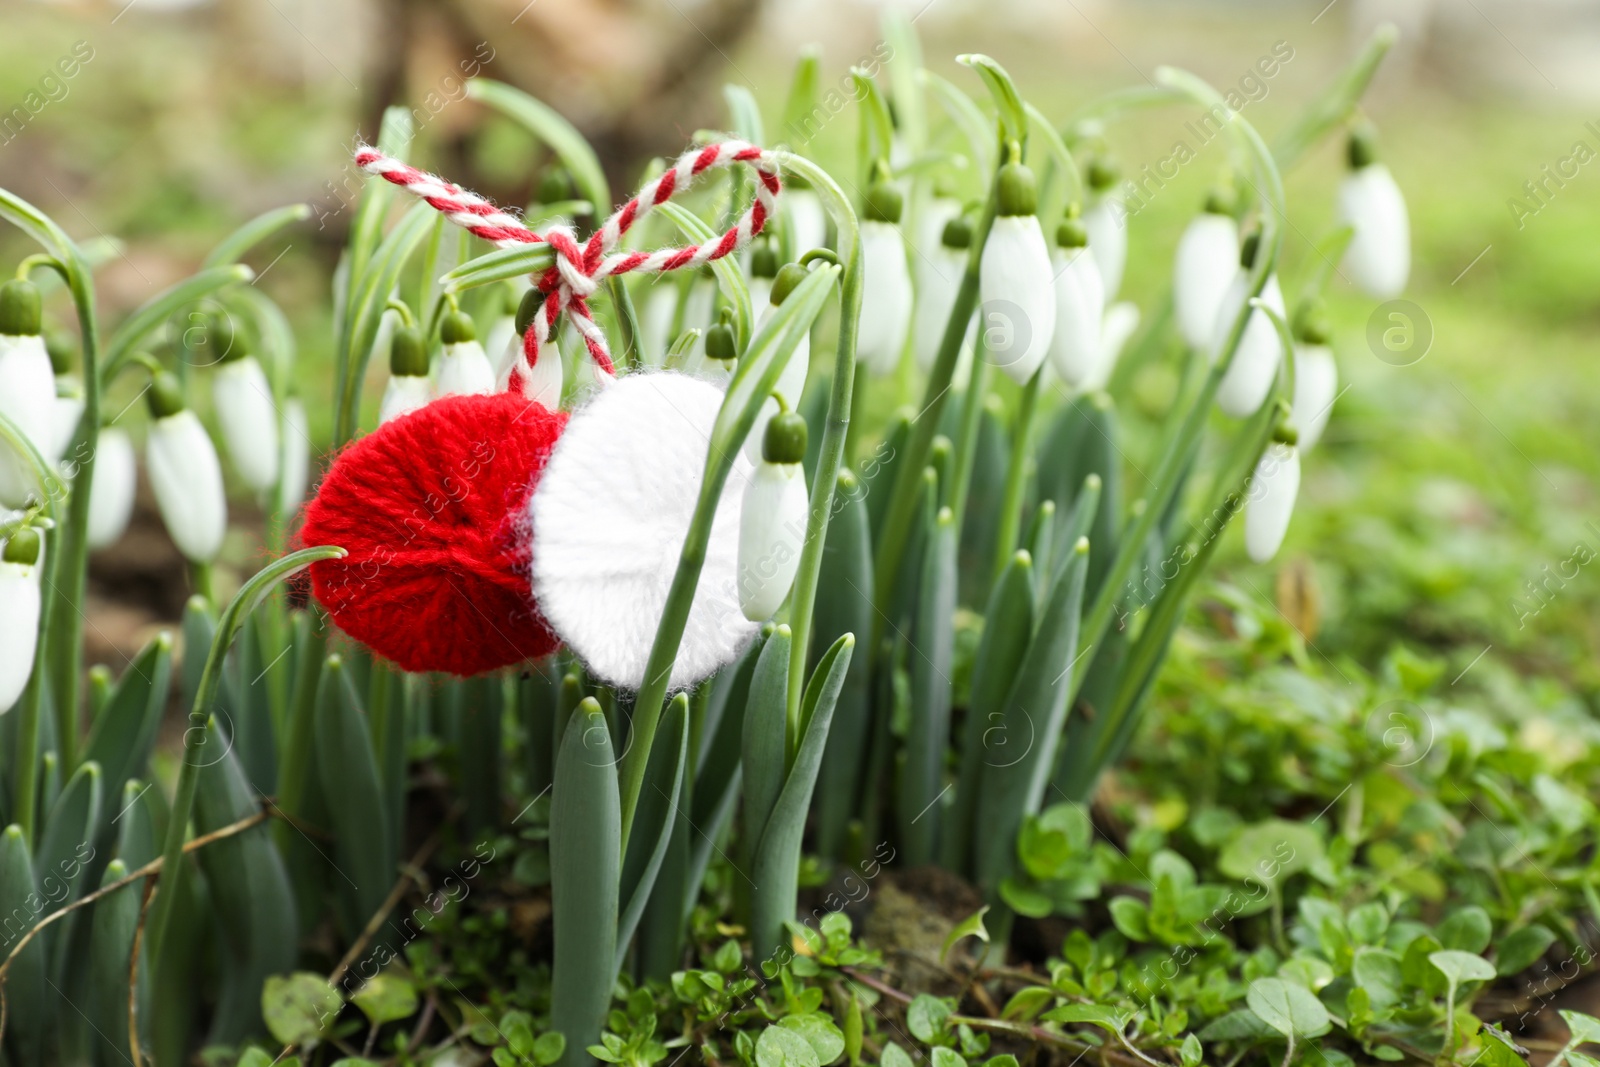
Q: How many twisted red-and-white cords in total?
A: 1